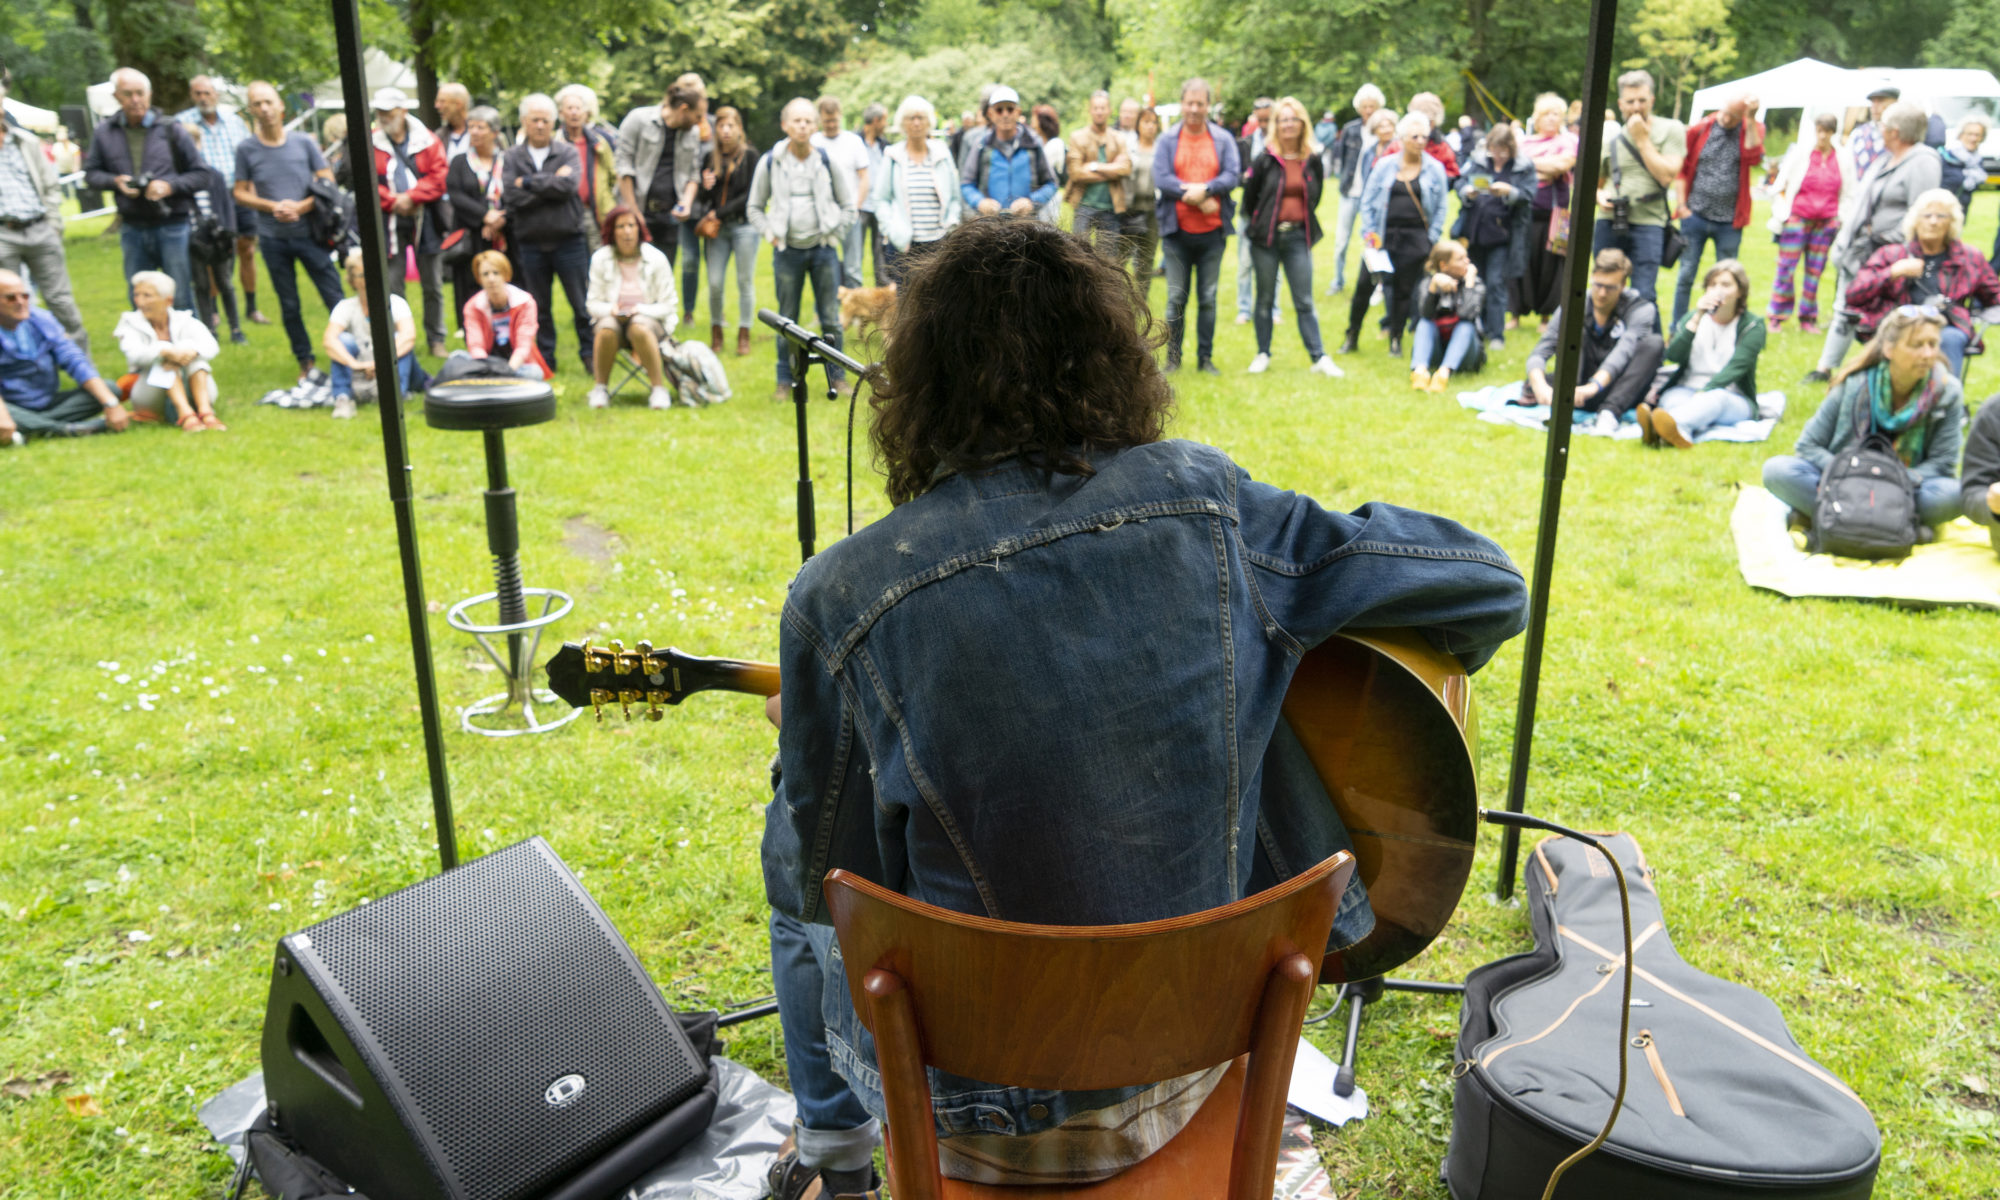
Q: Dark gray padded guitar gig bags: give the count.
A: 1